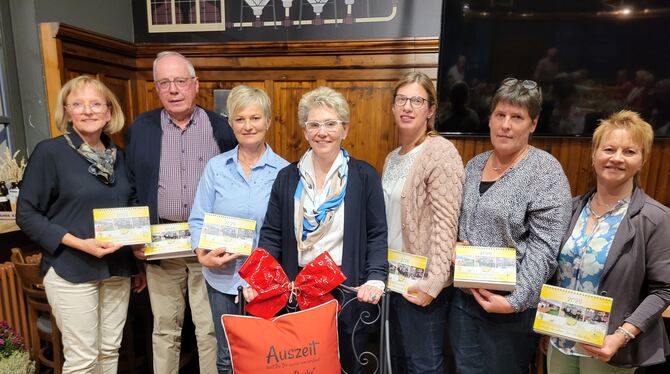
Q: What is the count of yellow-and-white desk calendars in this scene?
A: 6